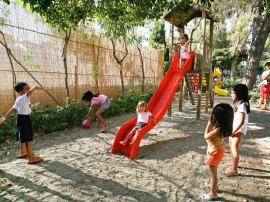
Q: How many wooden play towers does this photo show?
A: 1